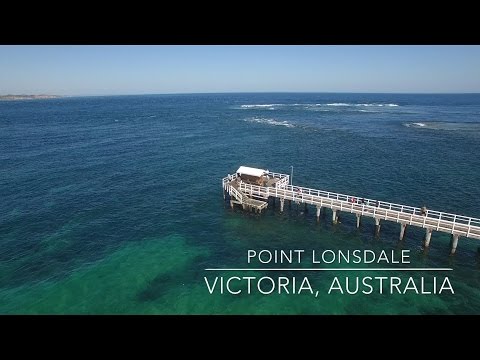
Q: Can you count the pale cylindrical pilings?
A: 8